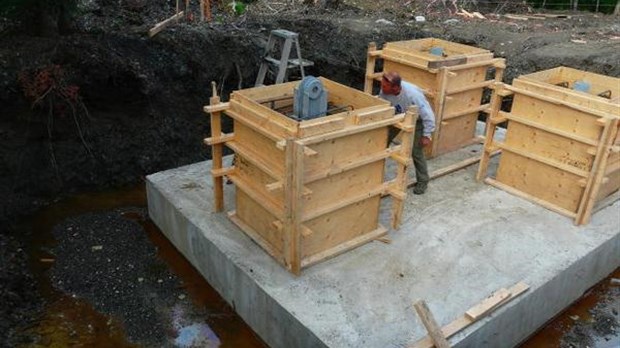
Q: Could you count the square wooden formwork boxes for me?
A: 3